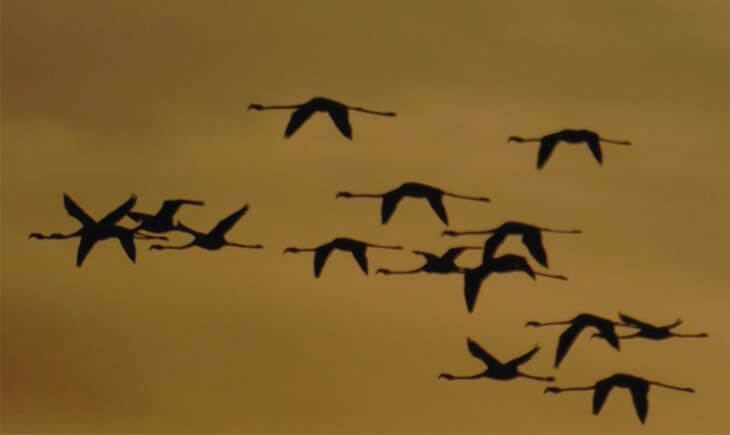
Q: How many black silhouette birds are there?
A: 15